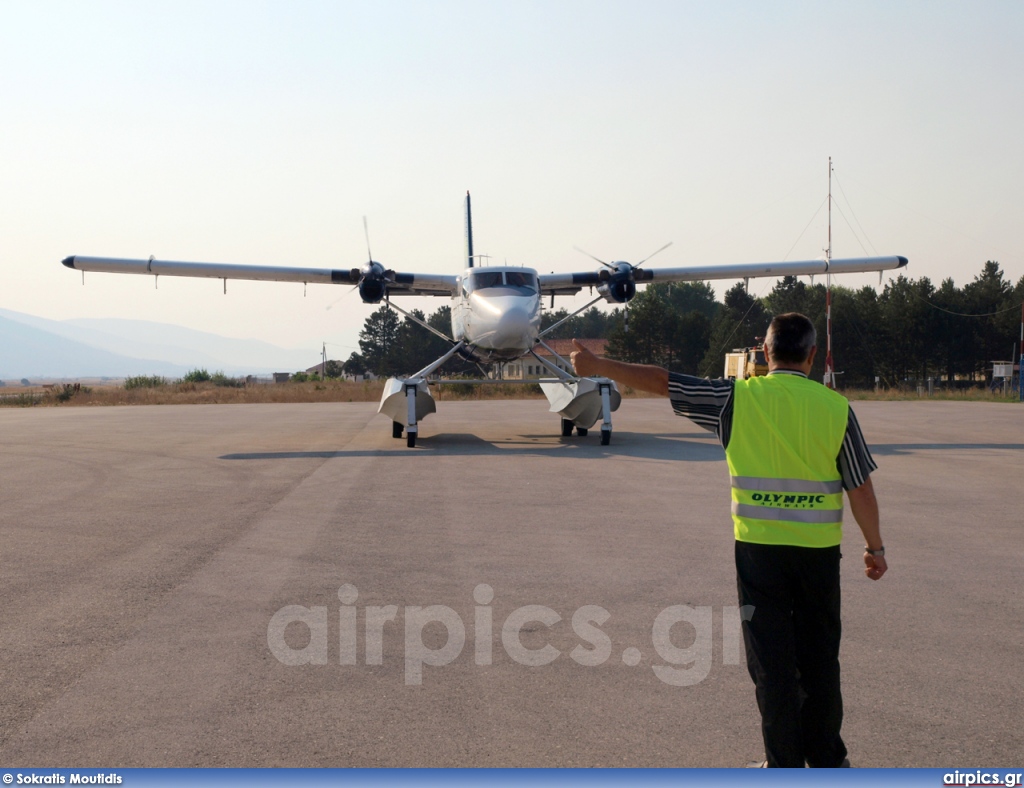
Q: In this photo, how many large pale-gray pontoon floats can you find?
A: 2